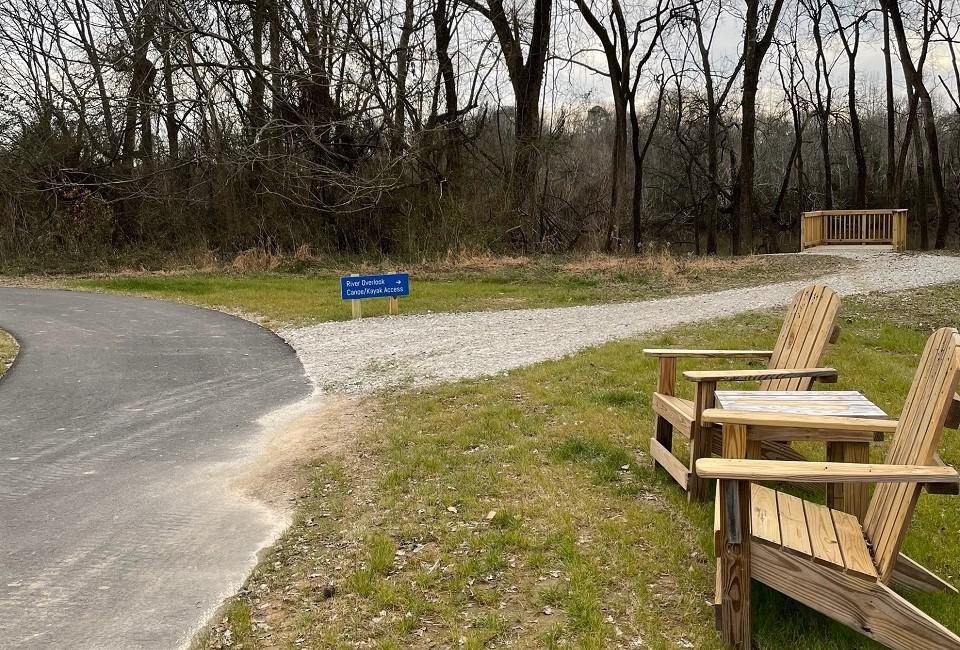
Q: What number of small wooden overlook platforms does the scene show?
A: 1